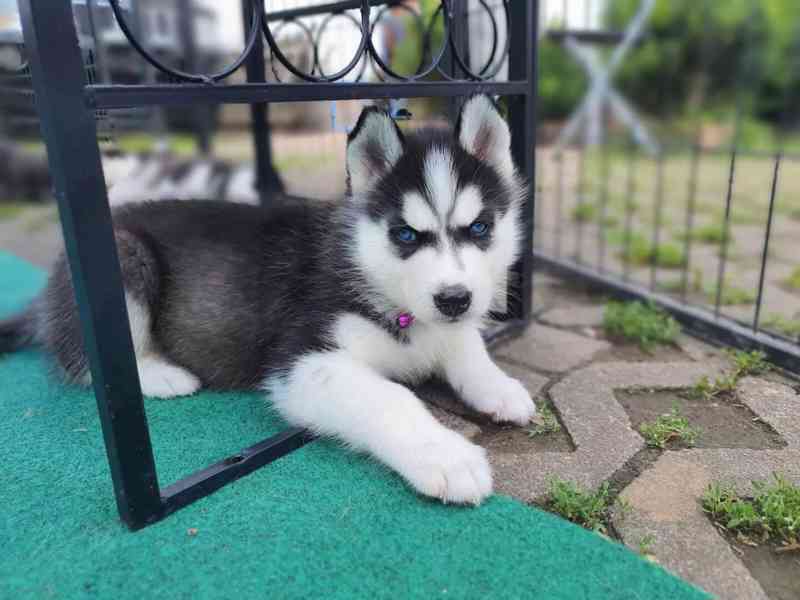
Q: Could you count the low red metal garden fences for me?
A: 0